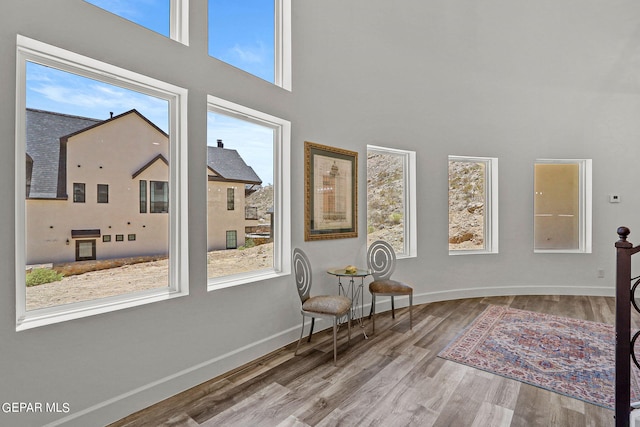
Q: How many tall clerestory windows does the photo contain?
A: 2